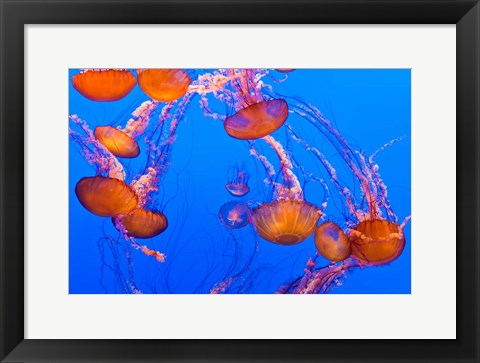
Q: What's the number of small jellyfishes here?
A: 2